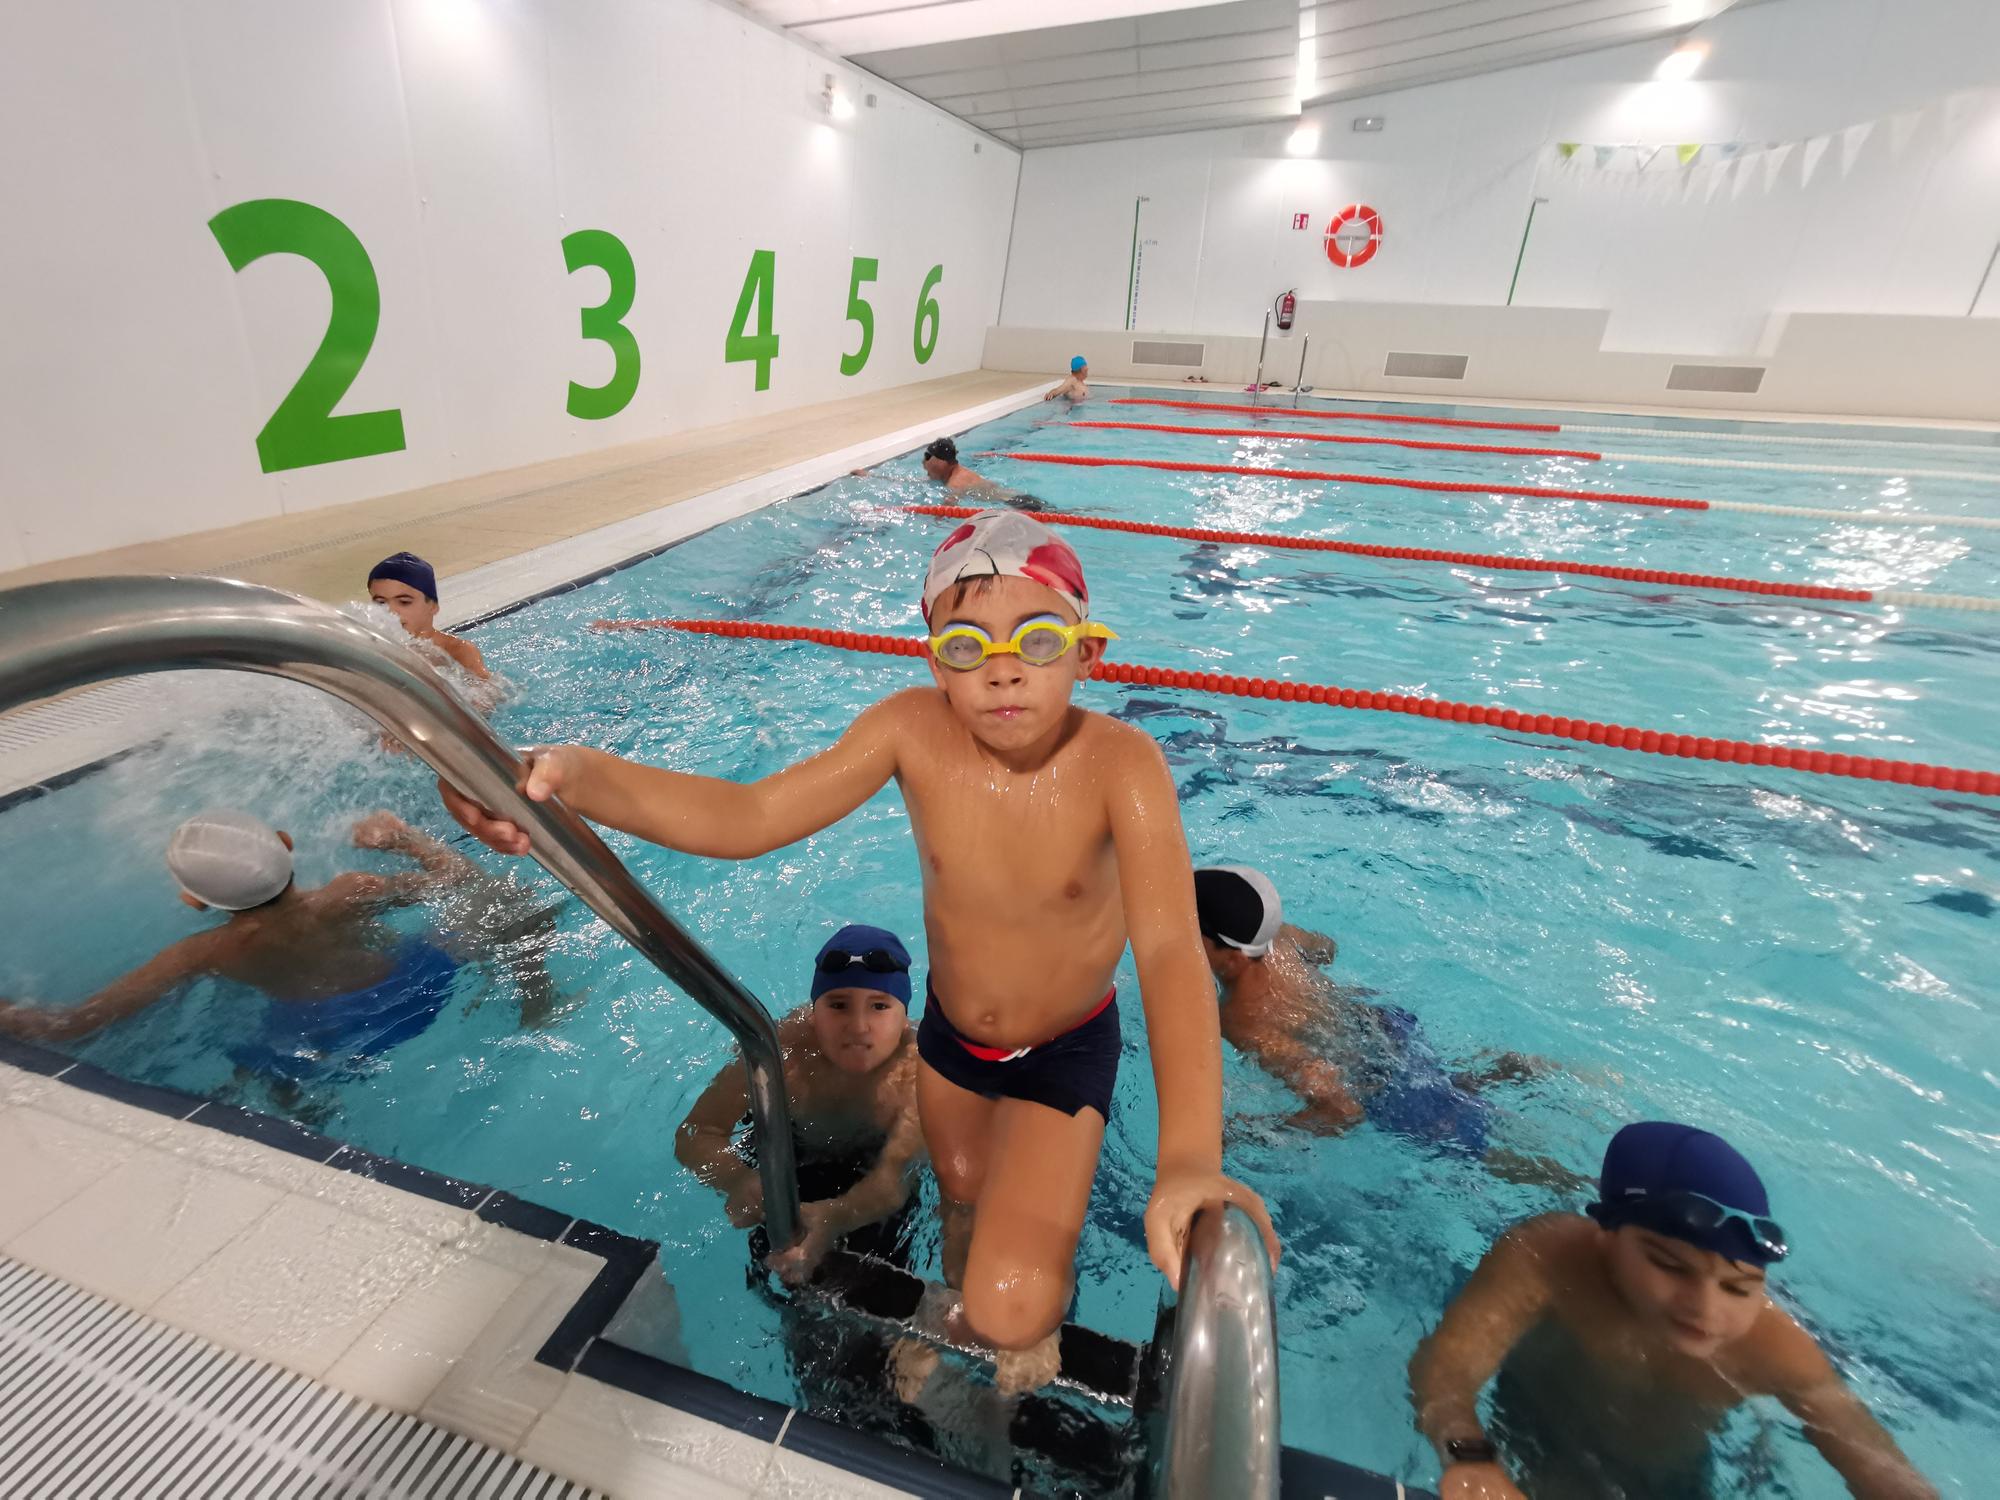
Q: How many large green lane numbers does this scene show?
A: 5